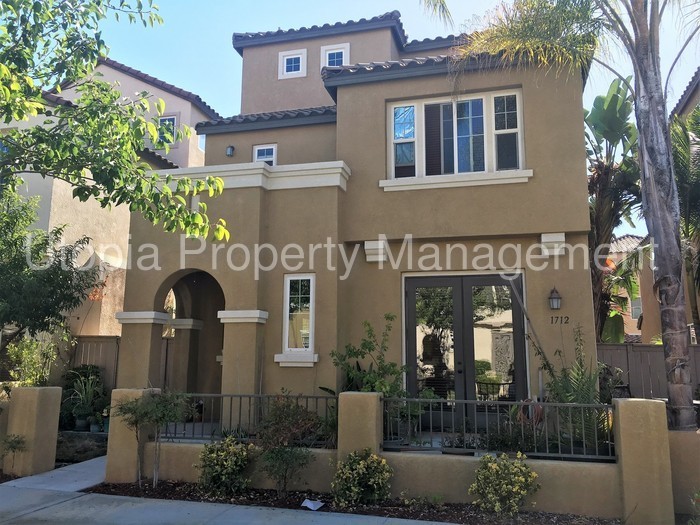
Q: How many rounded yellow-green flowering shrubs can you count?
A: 3